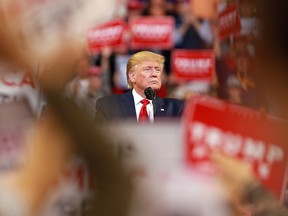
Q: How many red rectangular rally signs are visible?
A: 5